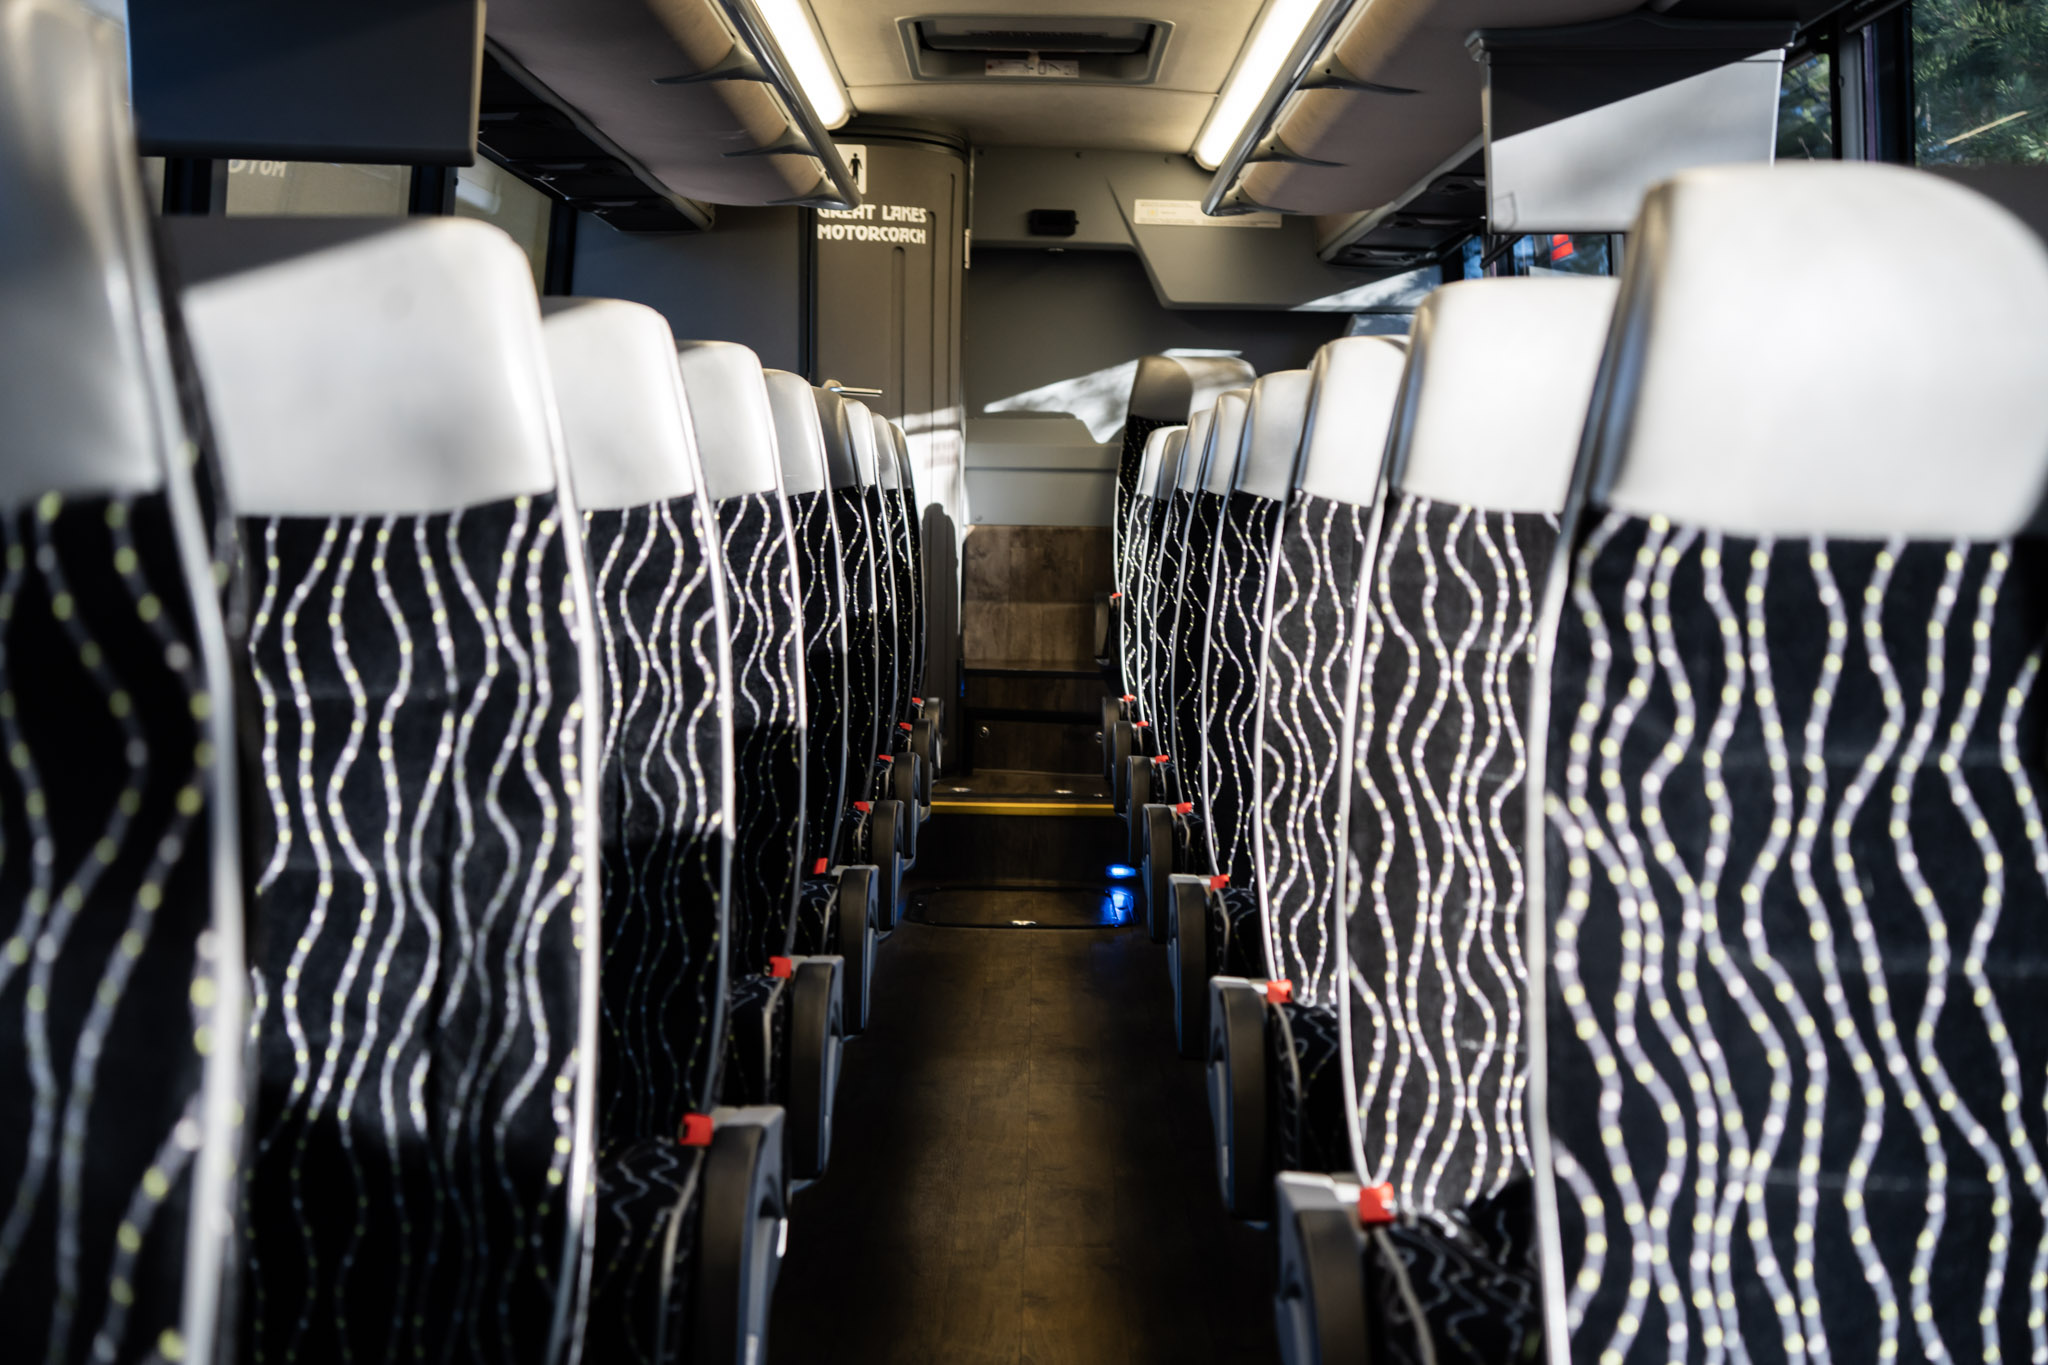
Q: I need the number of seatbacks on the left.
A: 9